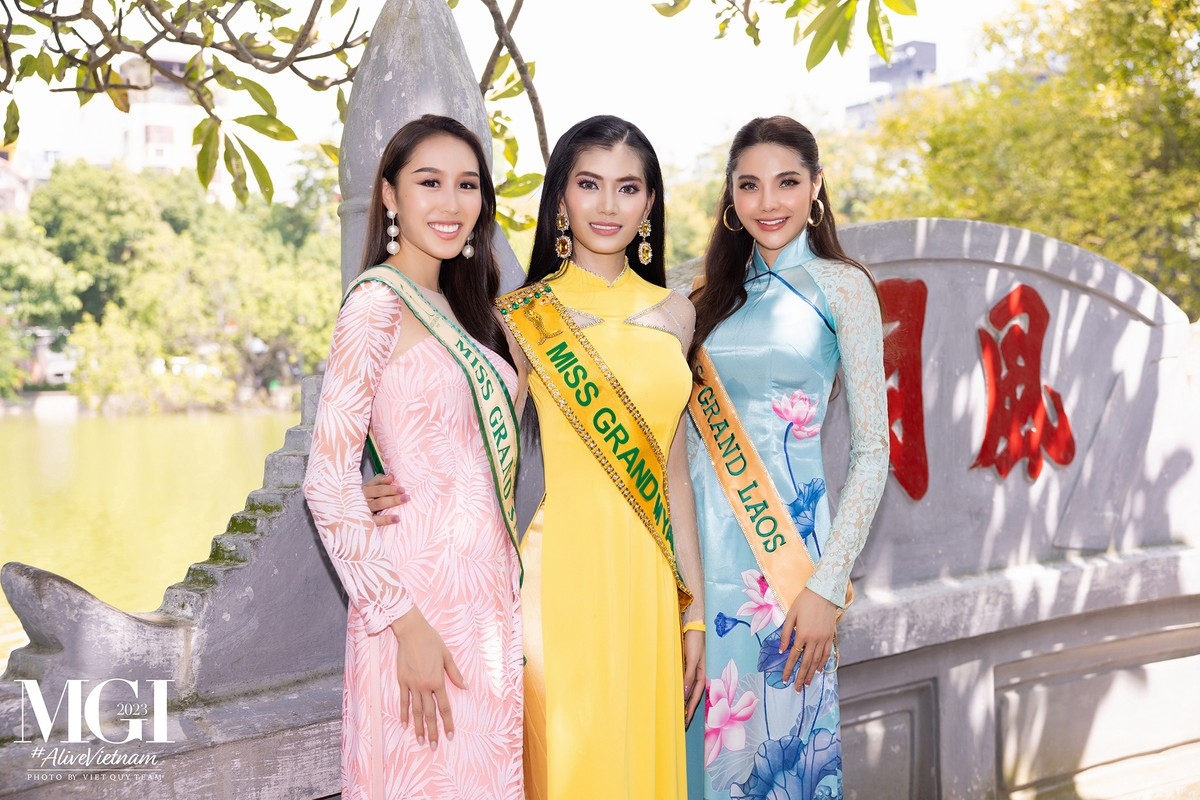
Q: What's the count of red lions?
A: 0